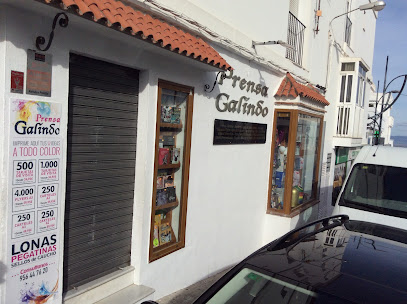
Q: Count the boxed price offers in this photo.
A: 6